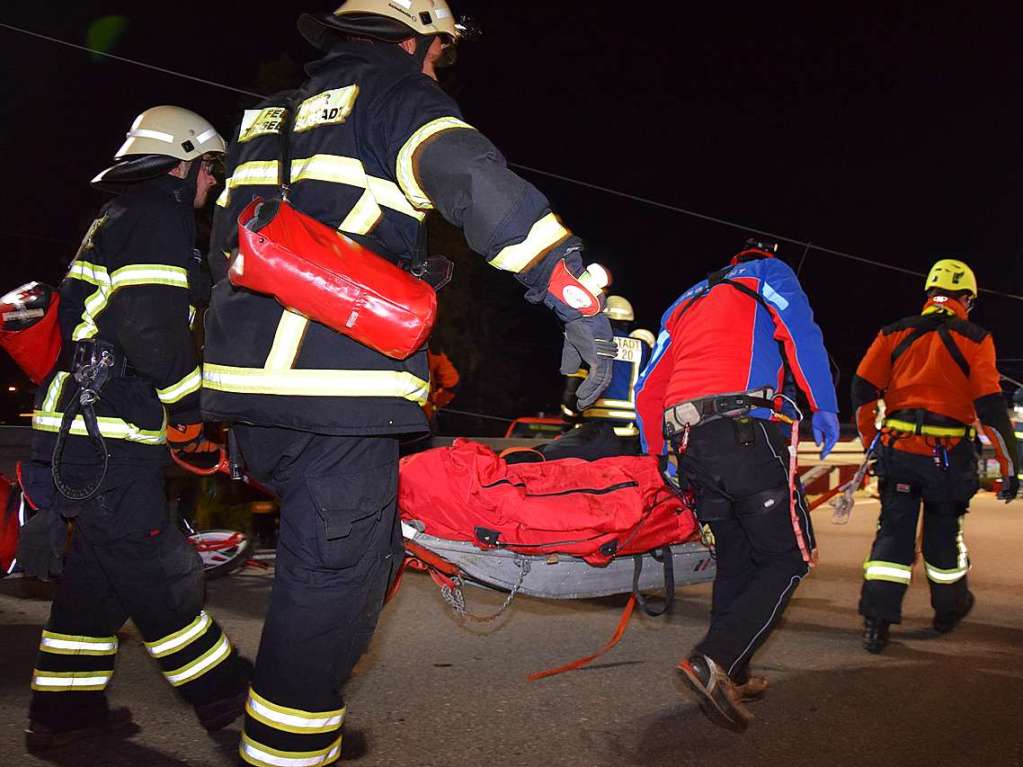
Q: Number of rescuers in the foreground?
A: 4